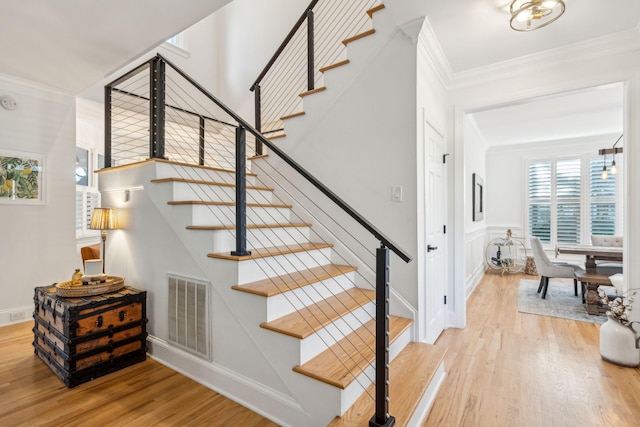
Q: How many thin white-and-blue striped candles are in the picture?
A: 0